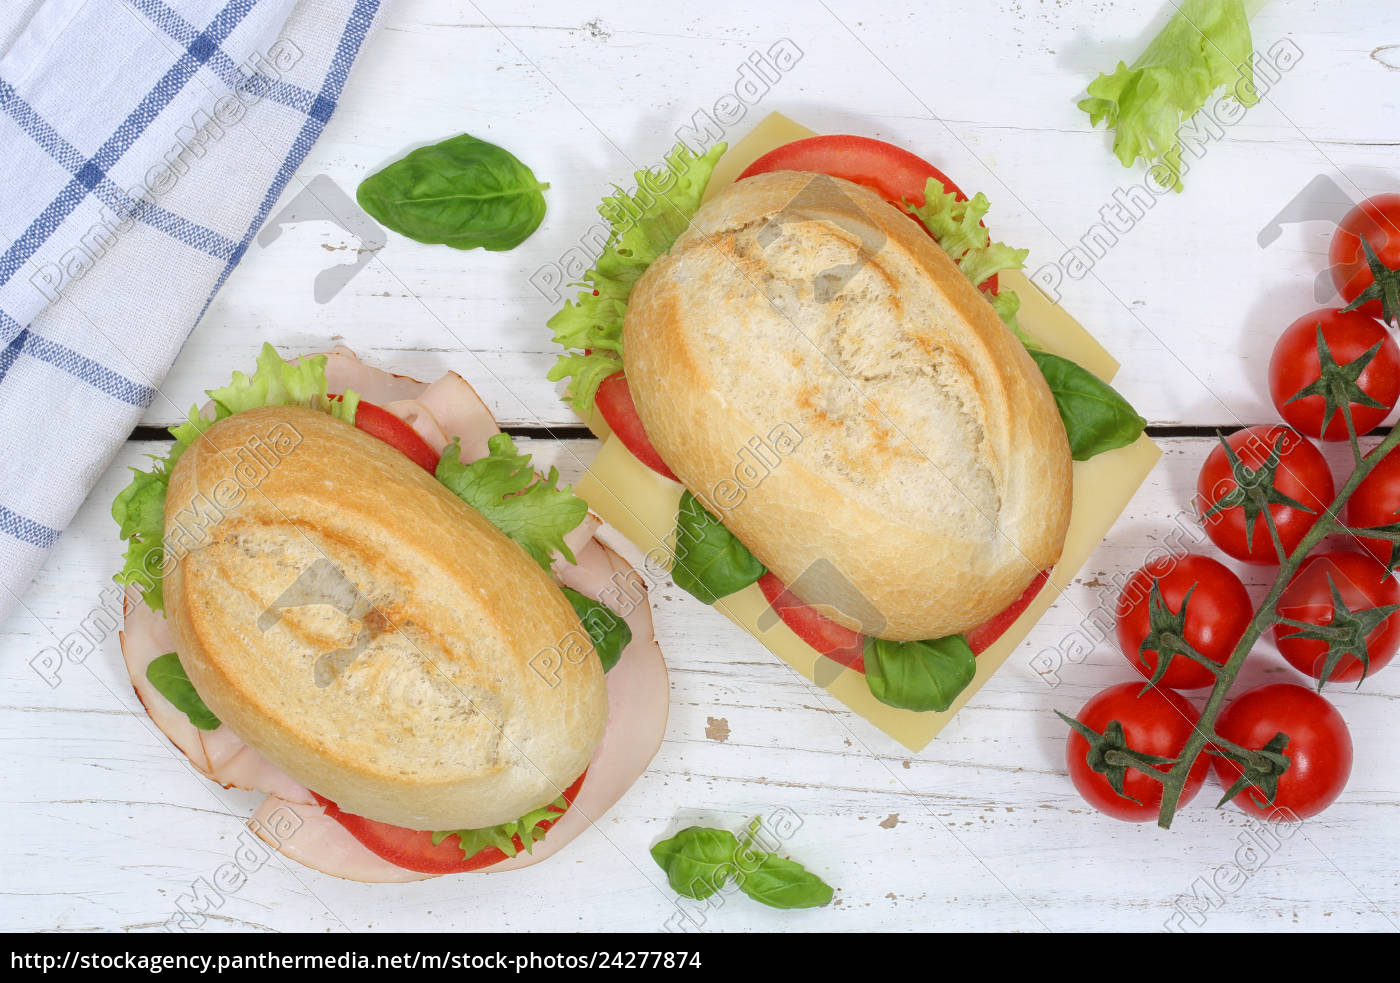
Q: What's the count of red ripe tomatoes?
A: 8